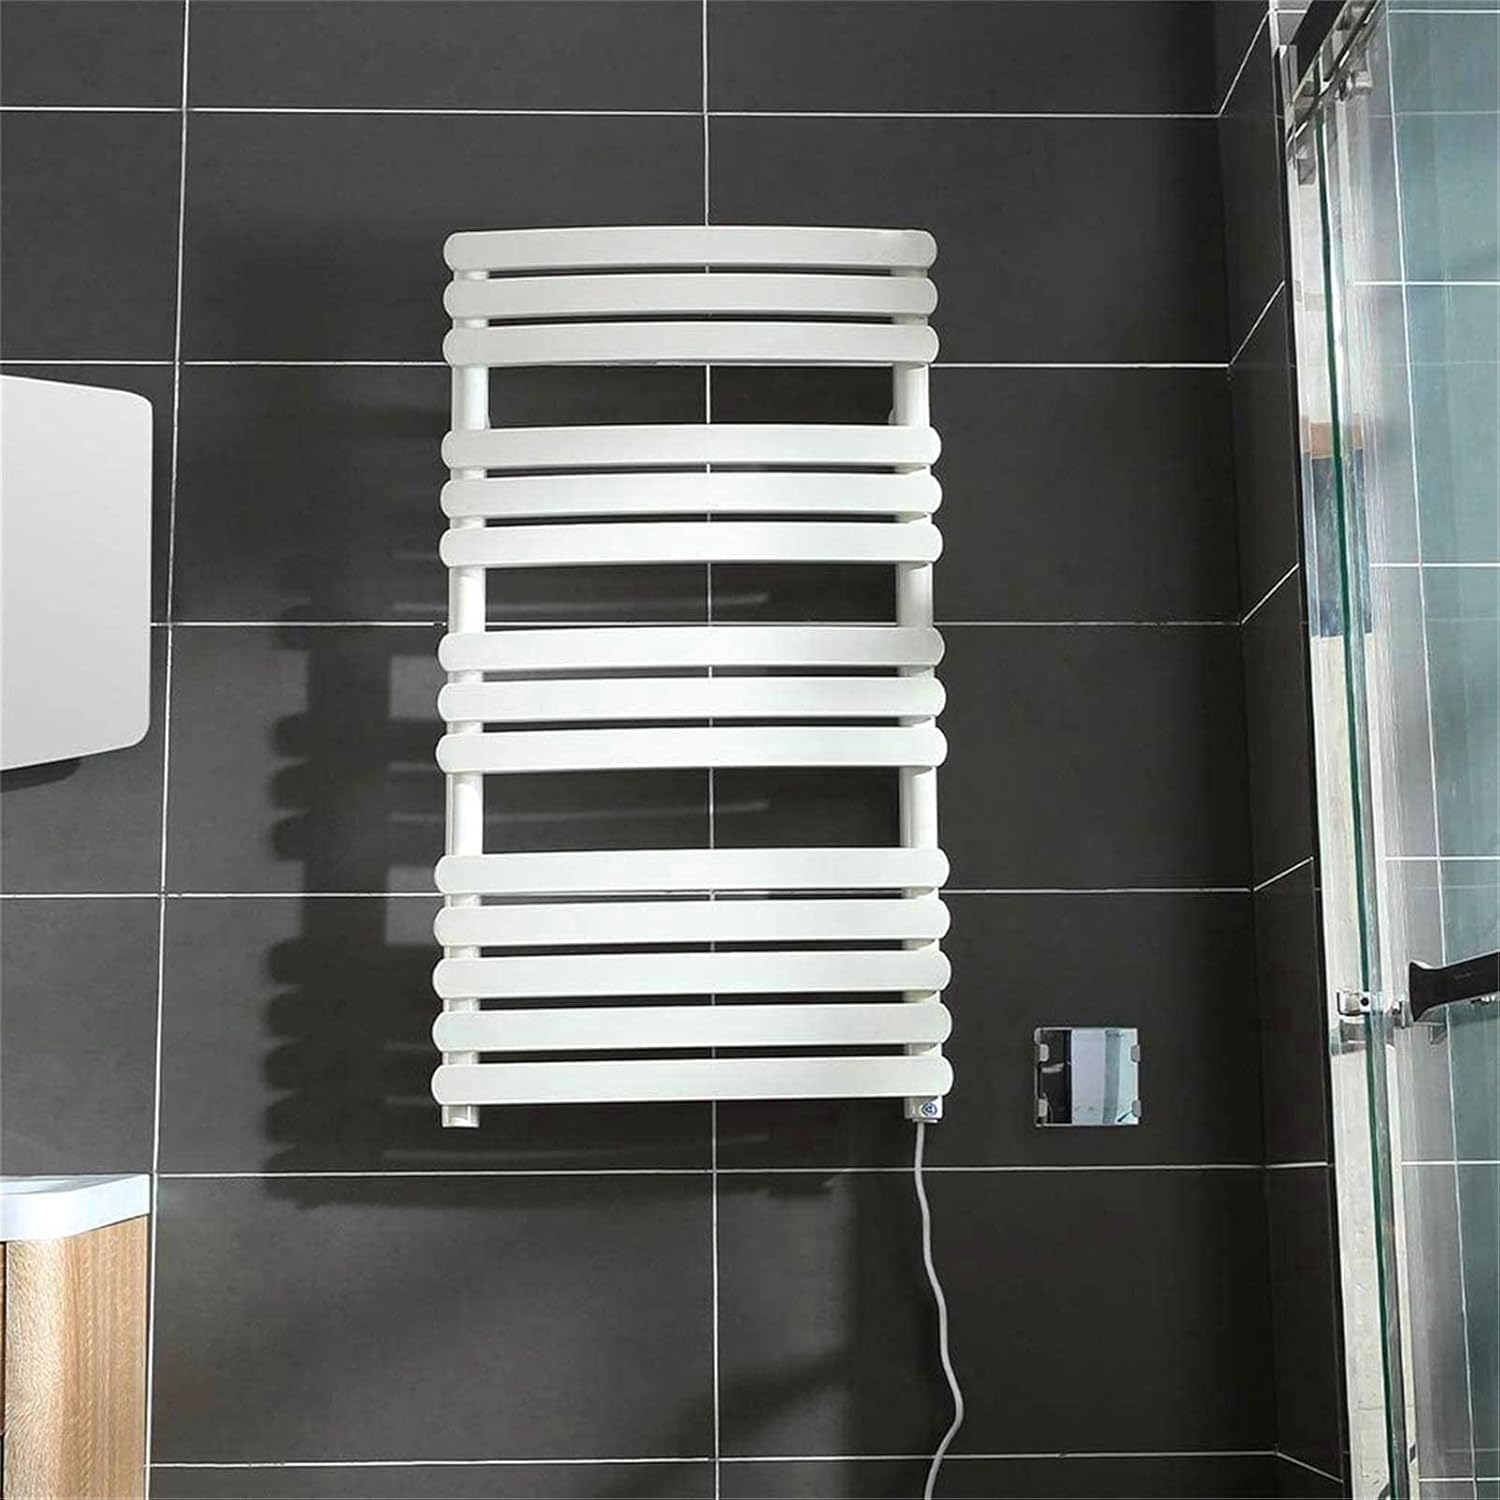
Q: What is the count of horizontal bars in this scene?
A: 14